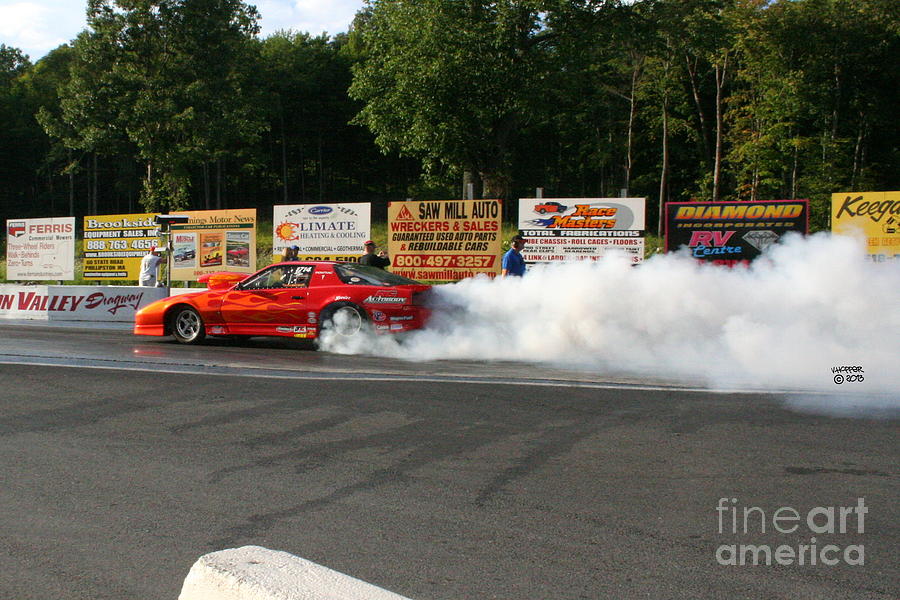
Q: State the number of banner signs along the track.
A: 8